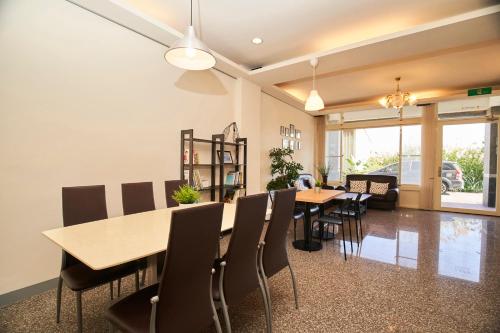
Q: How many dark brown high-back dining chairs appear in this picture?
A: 6